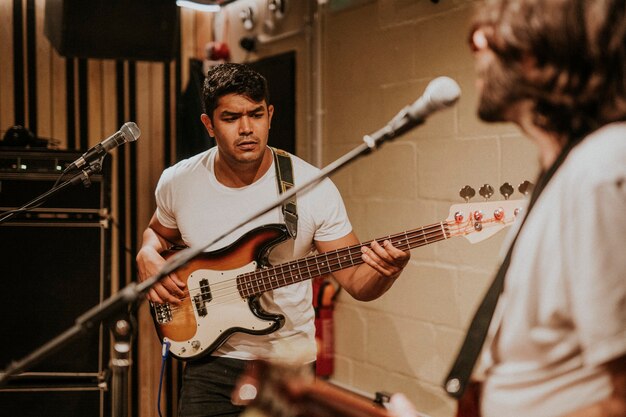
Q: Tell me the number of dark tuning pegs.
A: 4